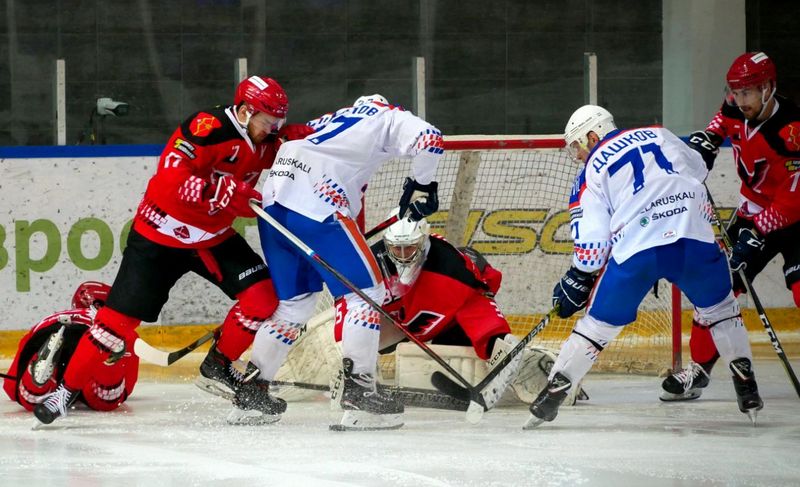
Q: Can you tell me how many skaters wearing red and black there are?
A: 4